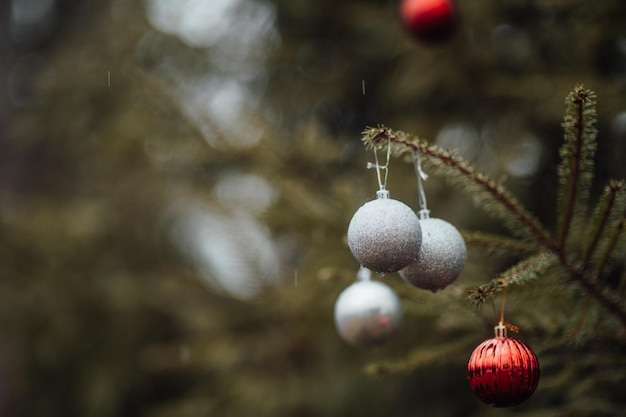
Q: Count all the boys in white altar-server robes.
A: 0